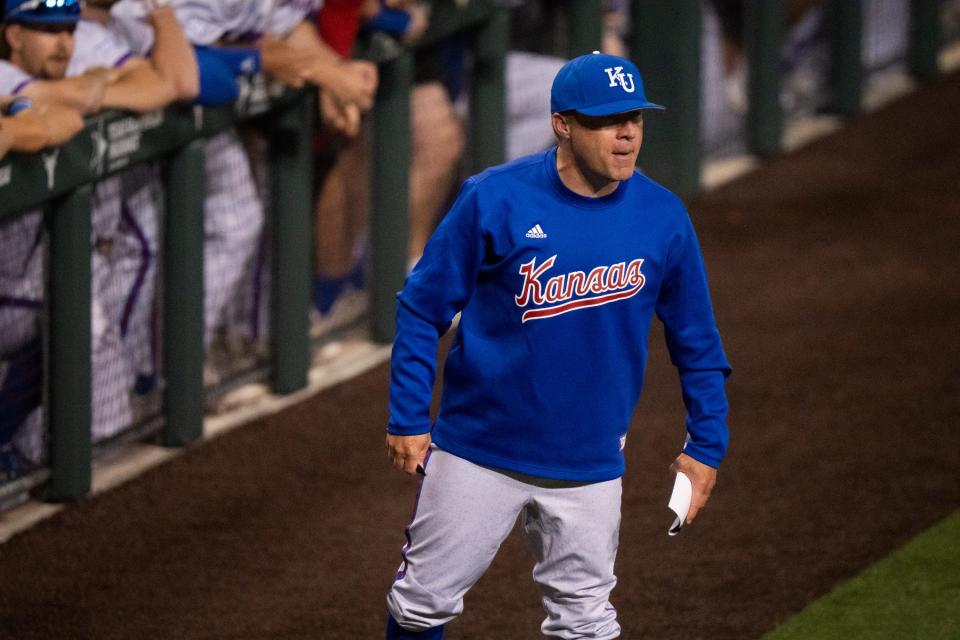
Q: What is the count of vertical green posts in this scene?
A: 10